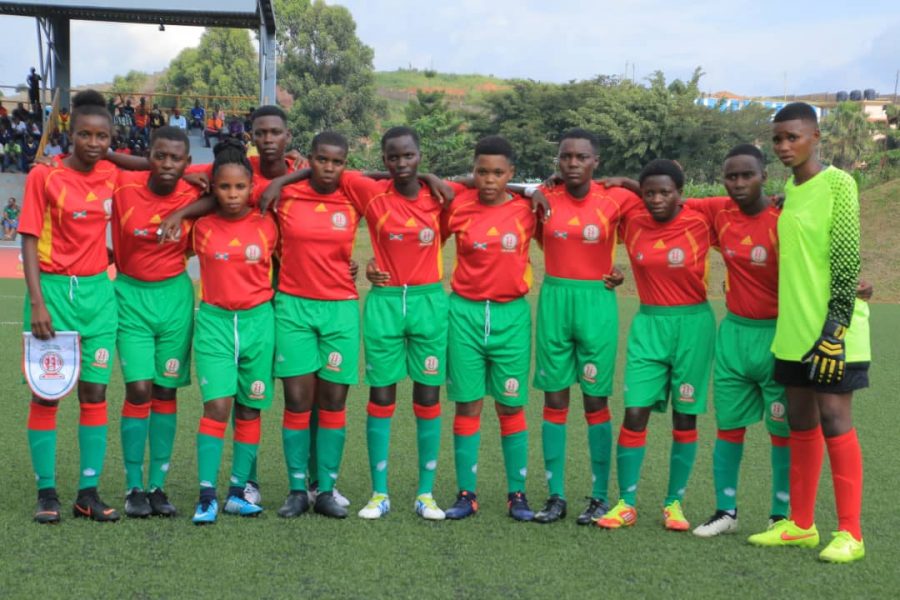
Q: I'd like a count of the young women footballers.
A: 11